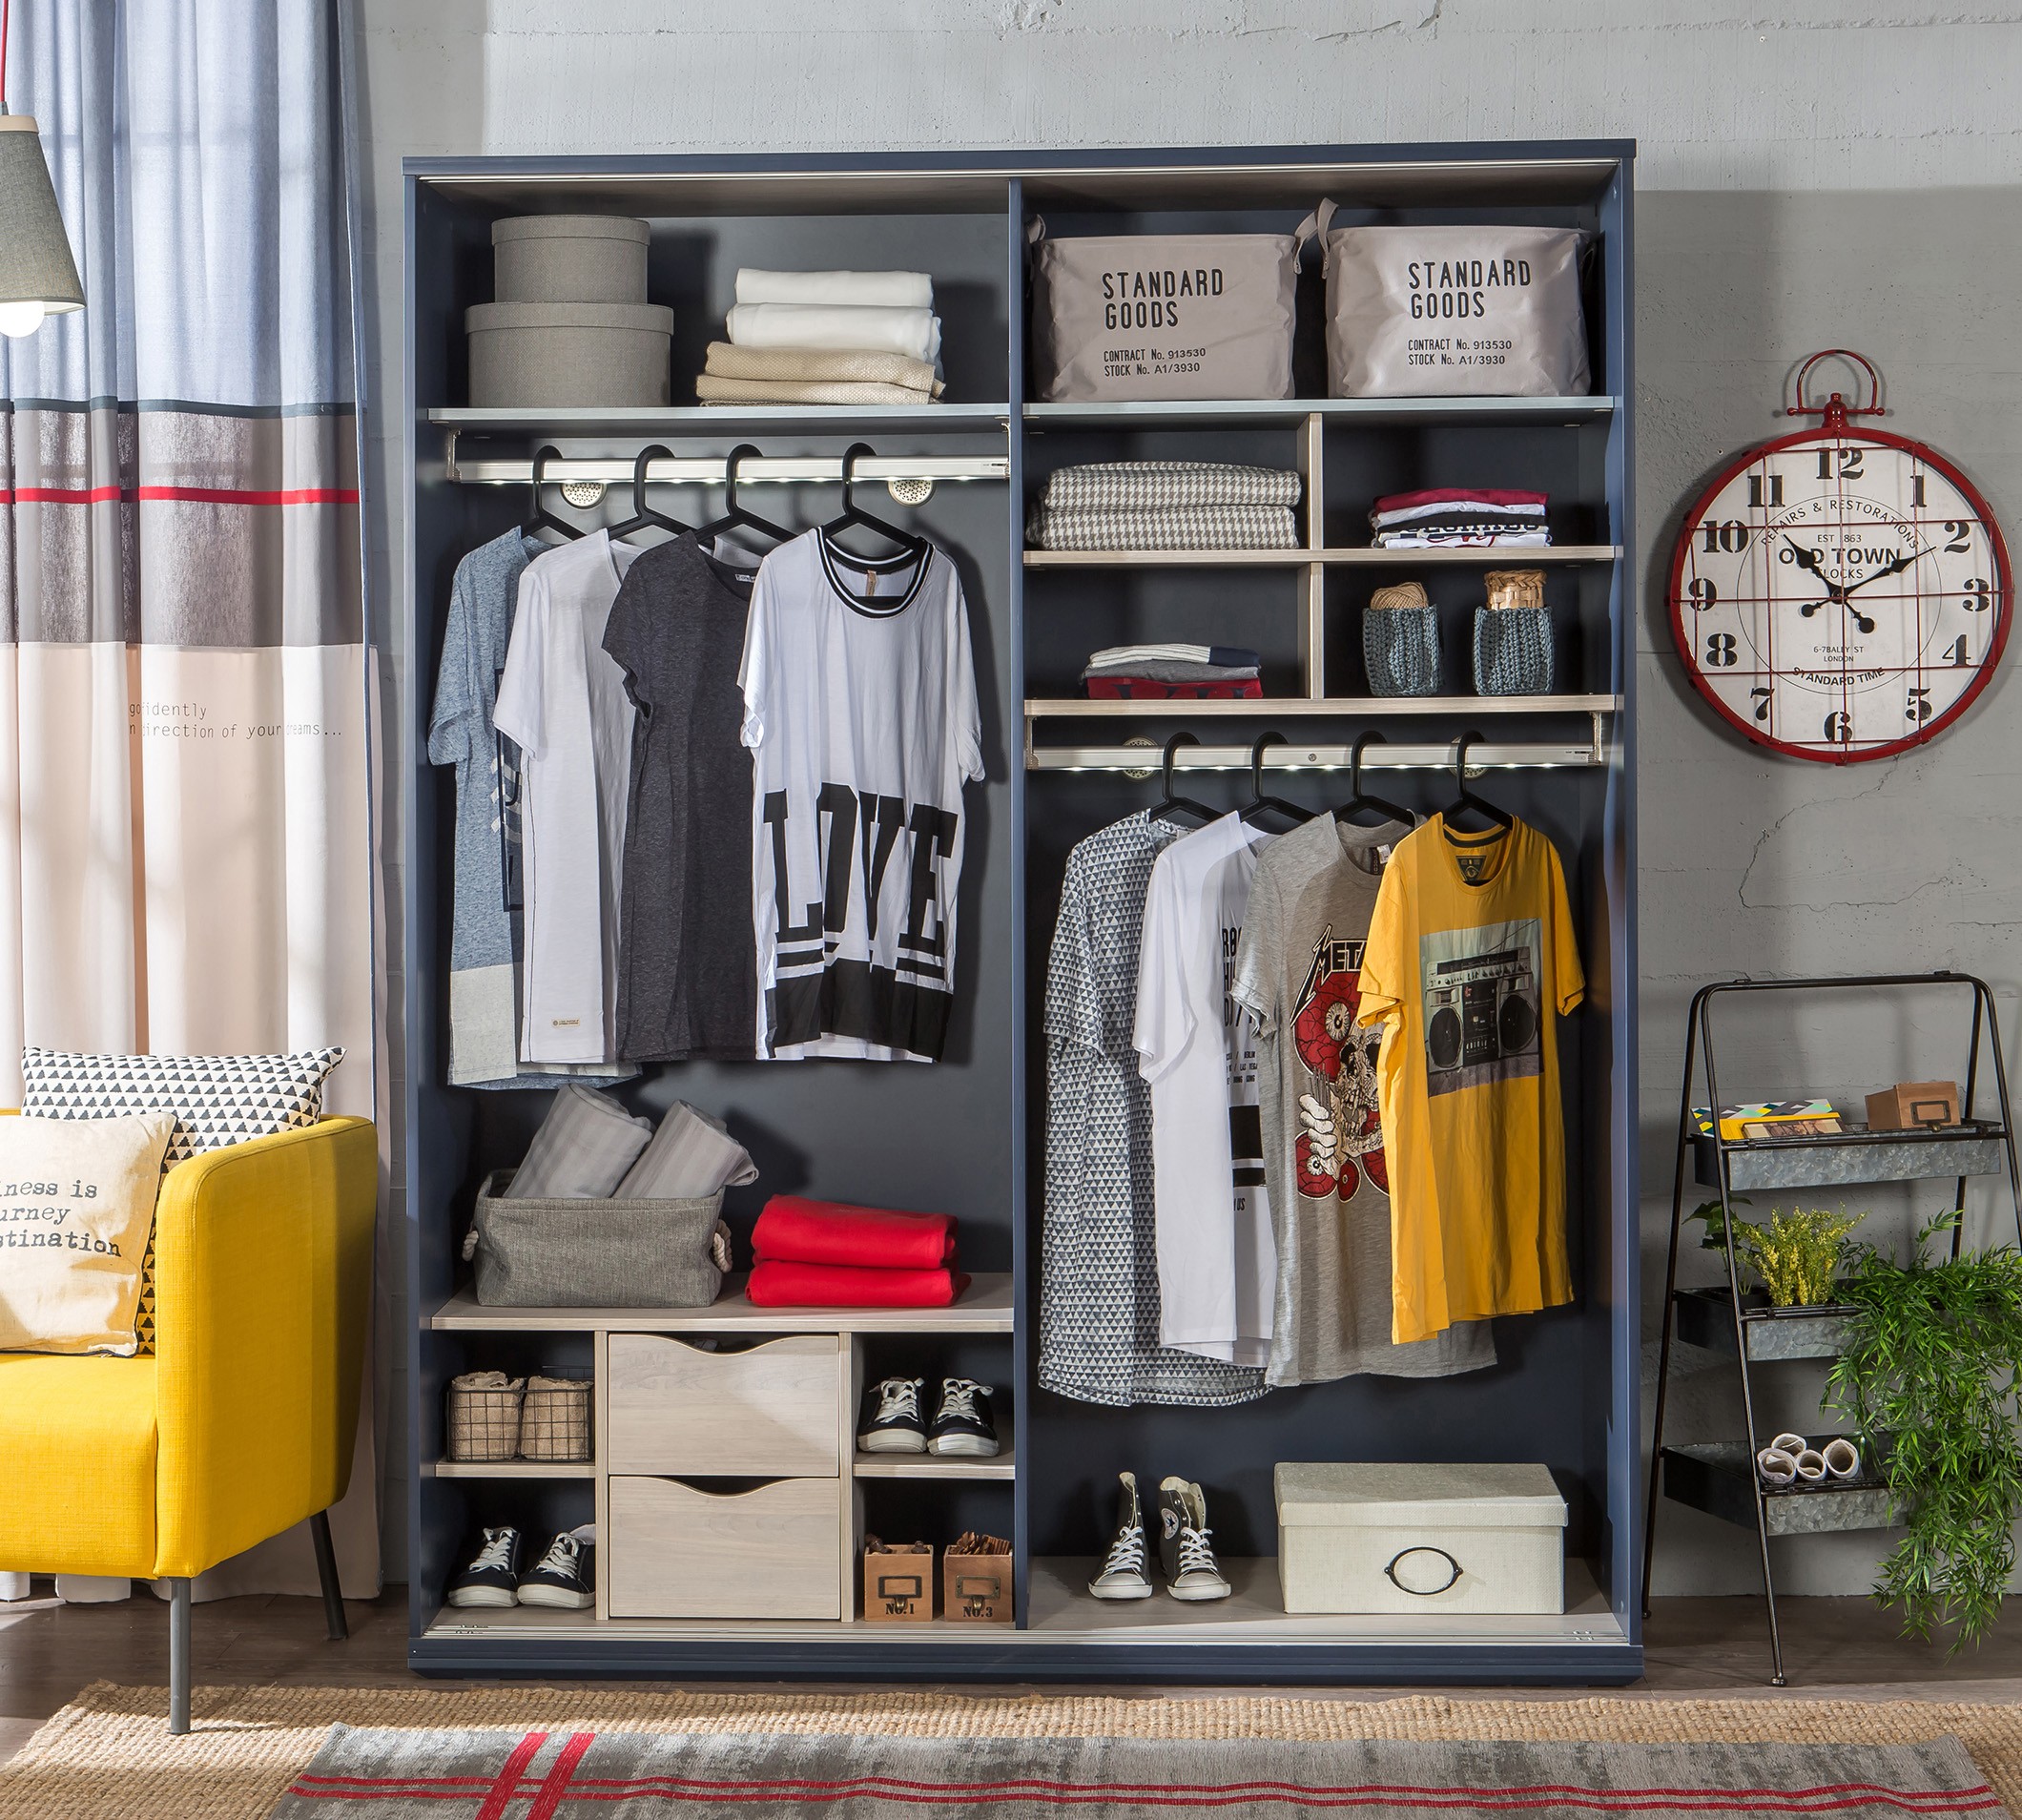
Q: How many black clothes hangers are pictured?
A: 8